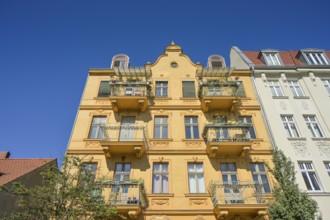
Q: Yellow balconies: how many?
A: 6